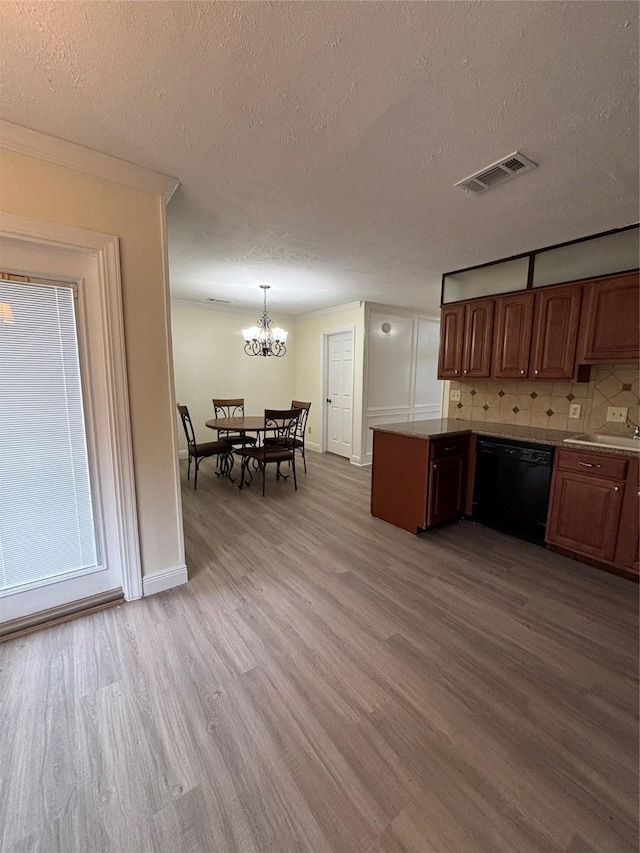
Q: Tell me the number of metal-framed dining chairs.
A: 4